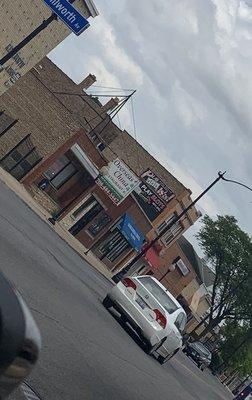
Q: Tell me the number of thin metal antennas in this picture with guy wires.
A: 1